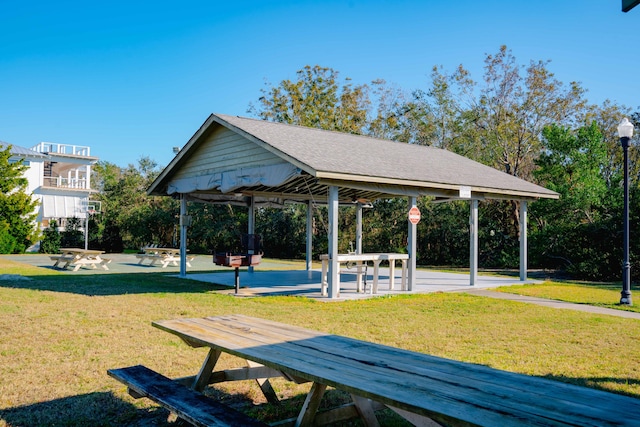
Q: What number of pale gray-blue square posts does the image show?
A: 8